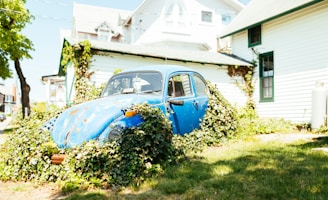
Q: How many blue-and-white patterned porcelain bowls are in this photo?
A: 0